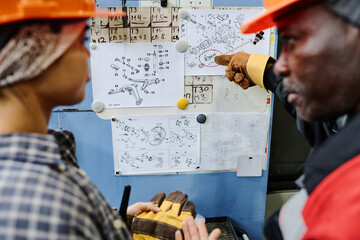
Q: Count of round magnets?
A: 6